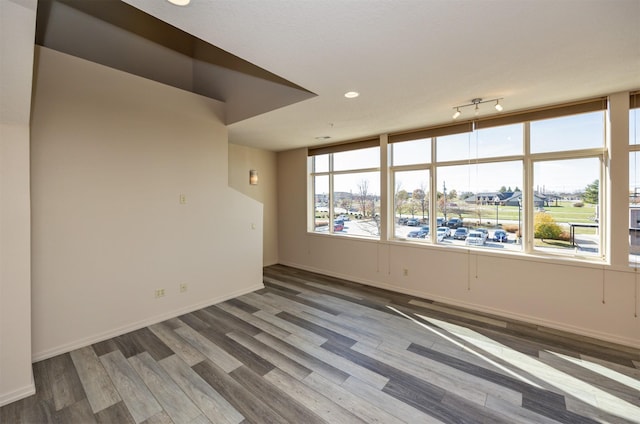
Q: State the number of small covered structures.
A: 1